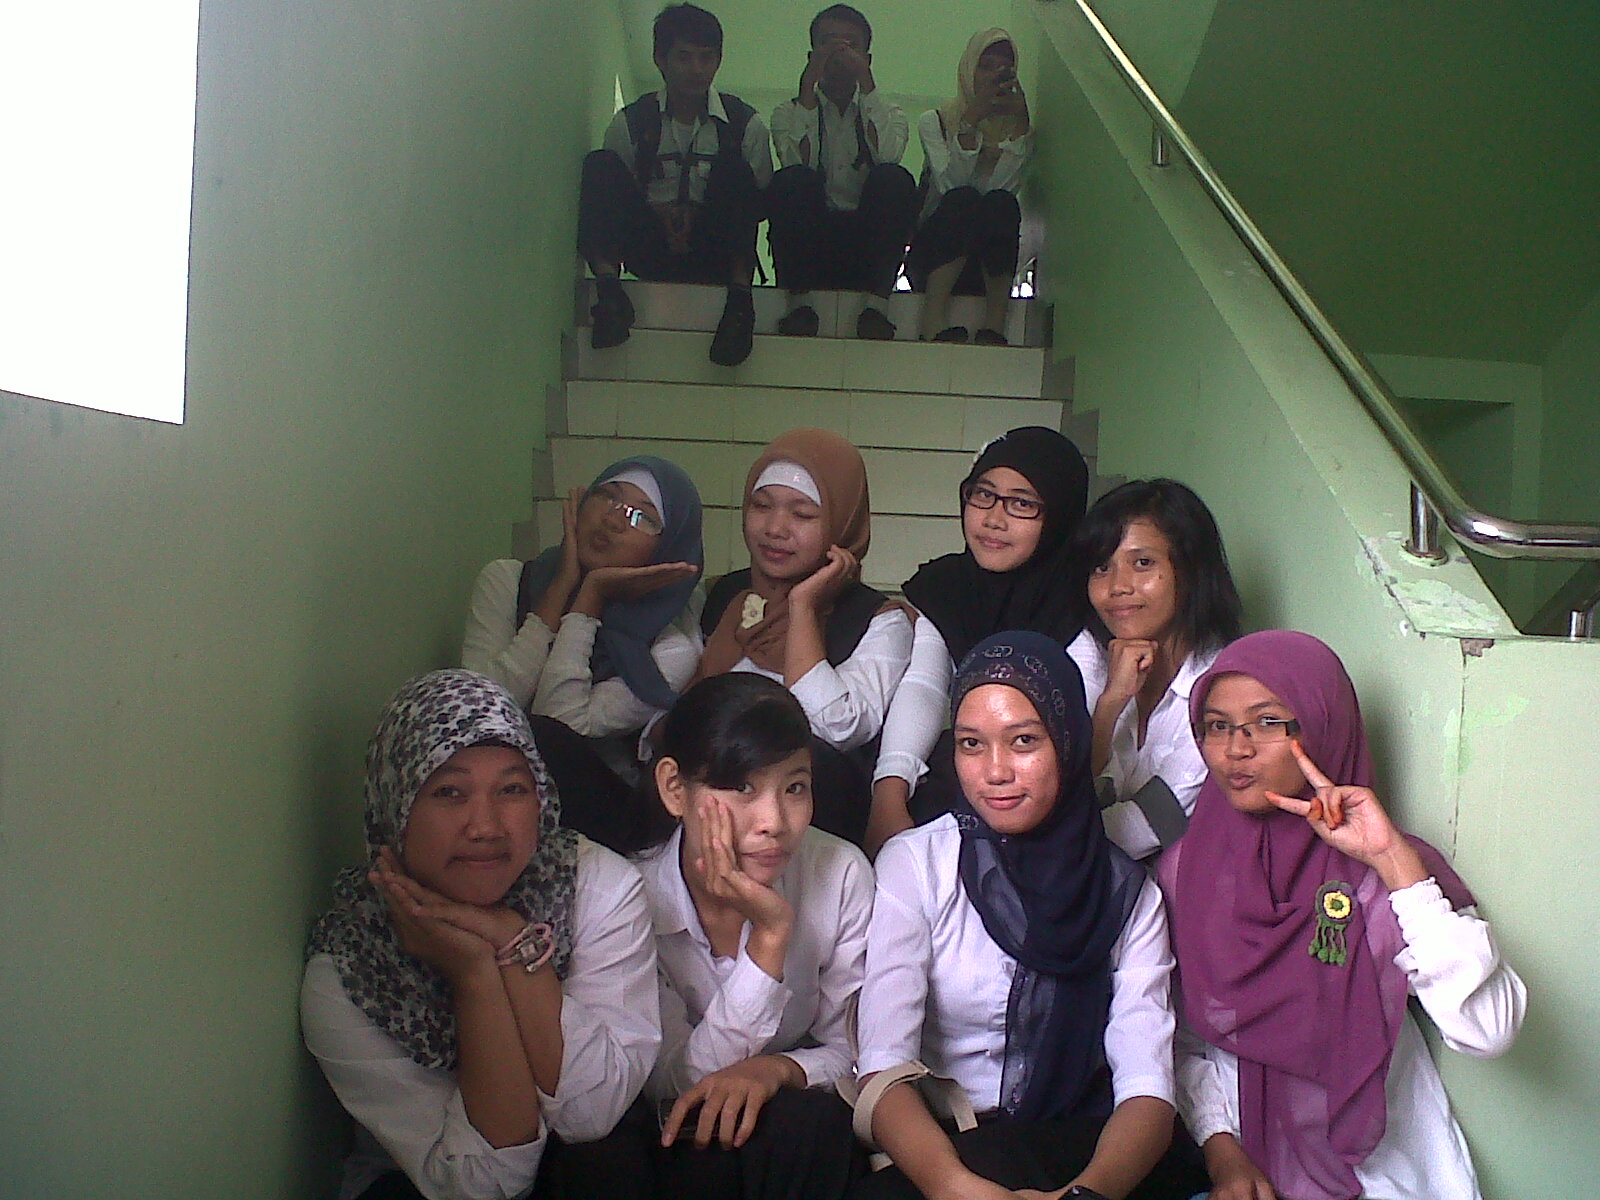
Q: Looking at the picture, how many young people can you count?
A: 11